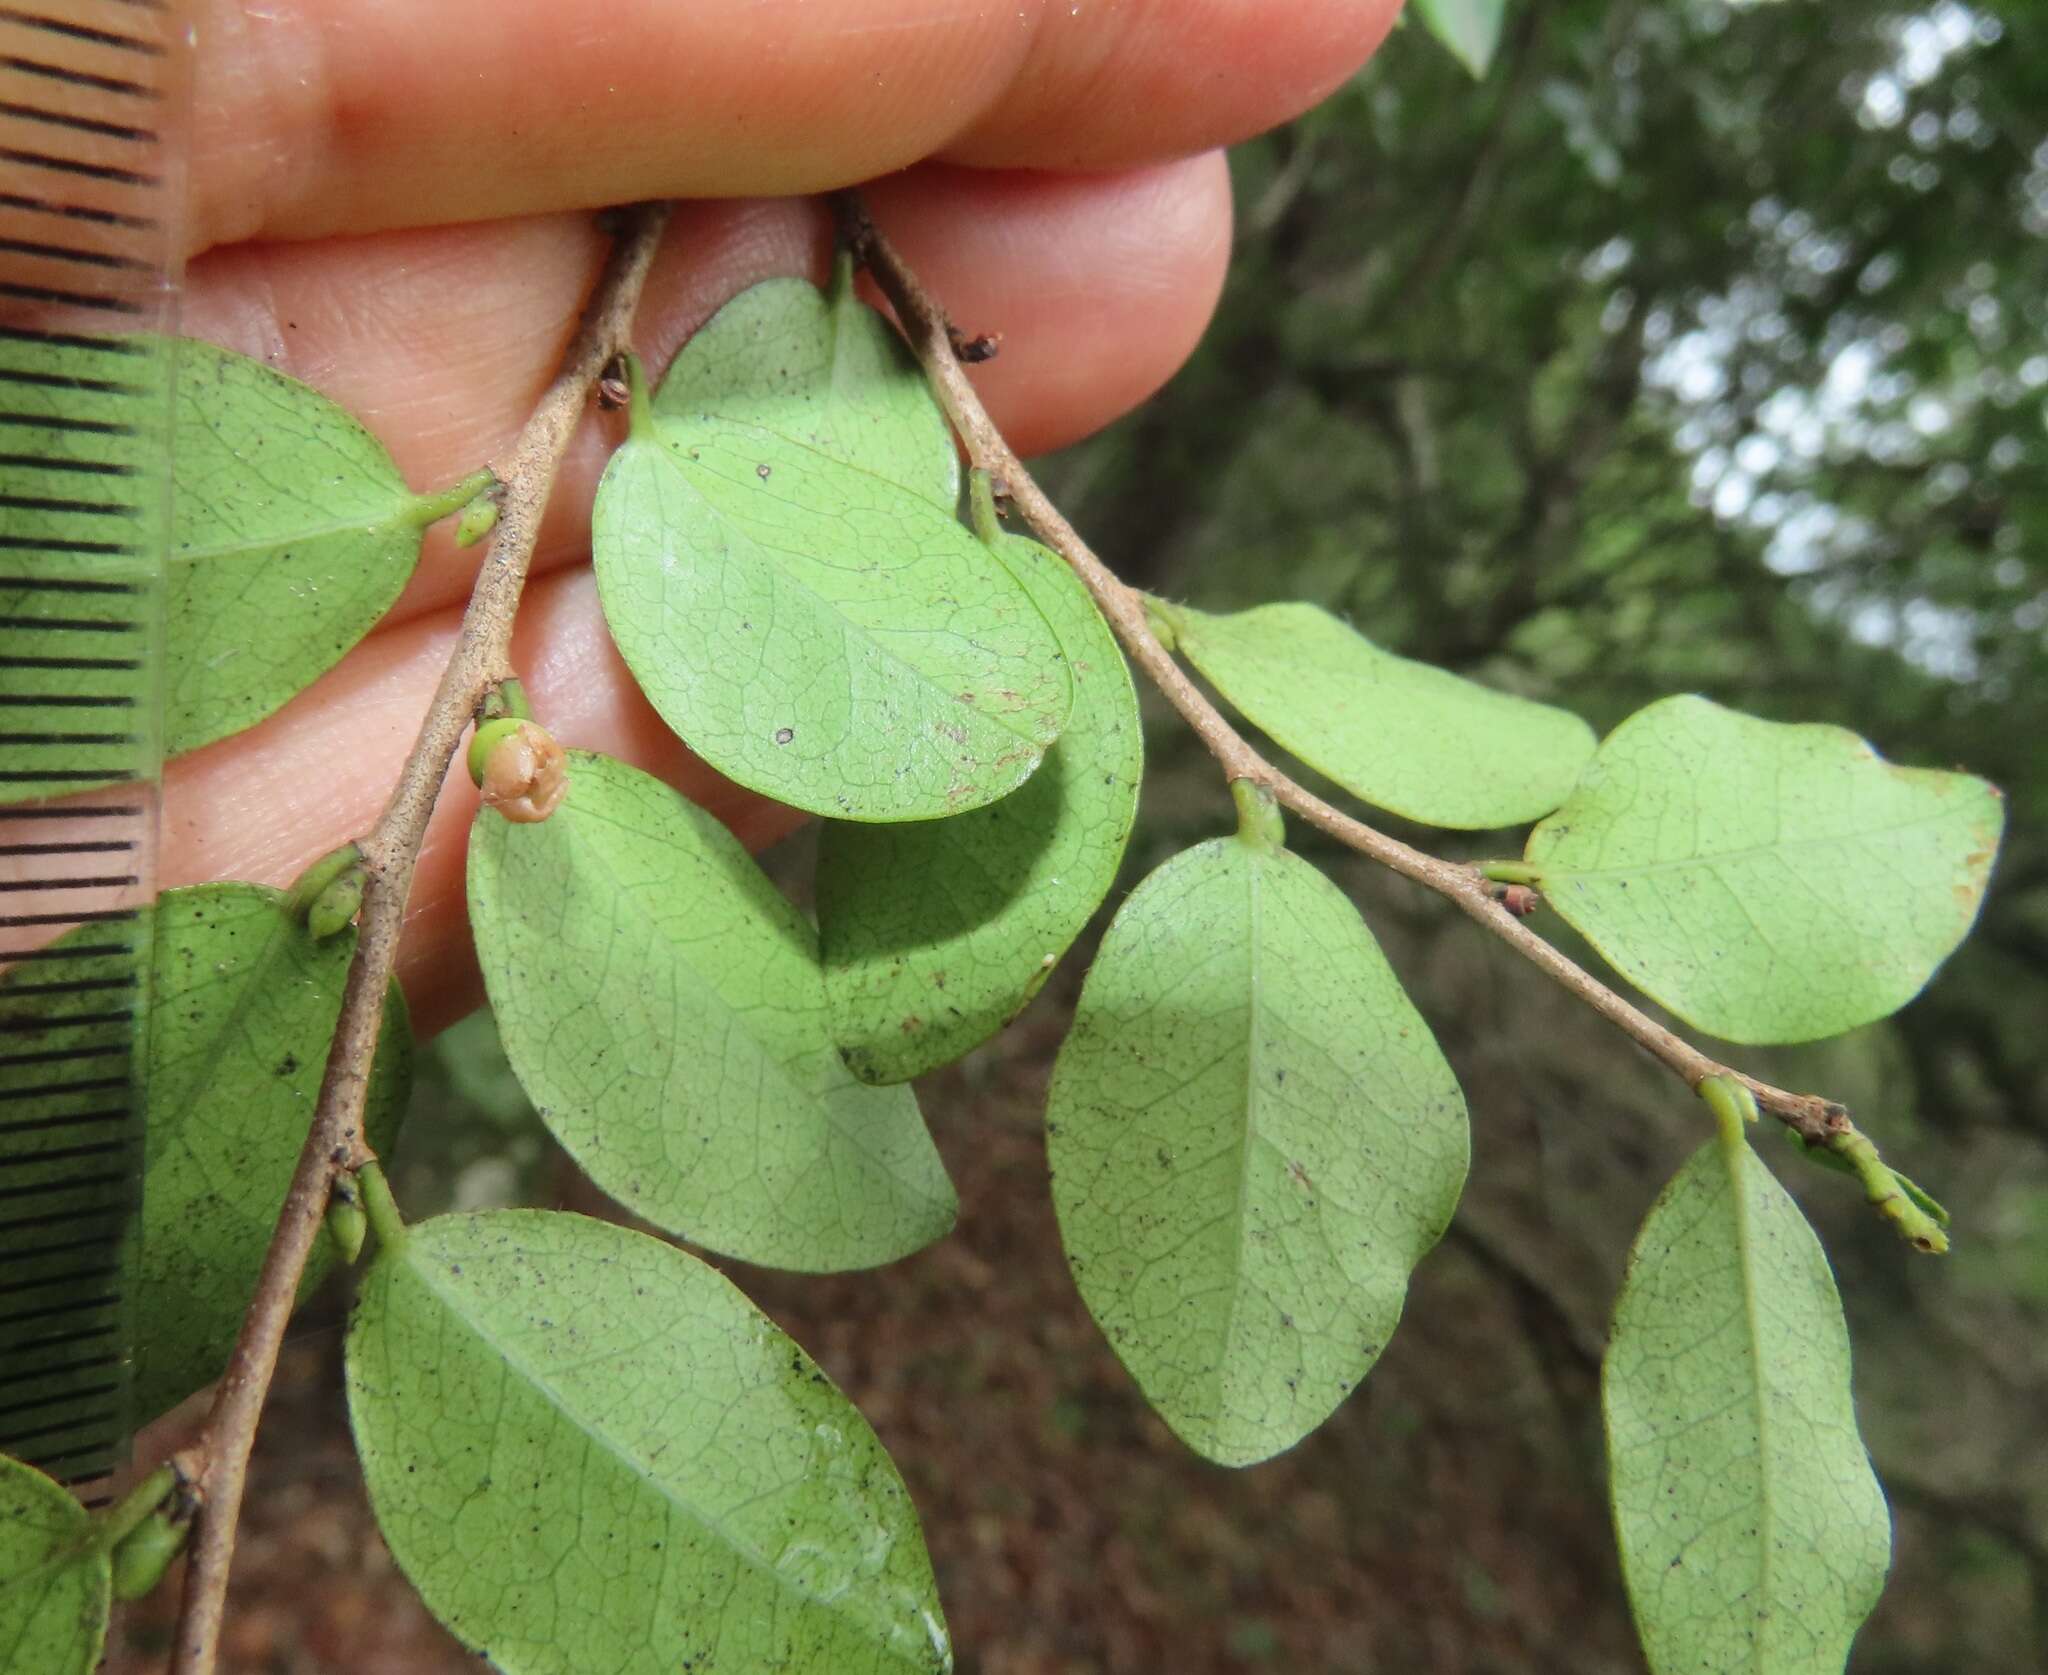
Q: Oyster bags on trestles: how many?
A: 0